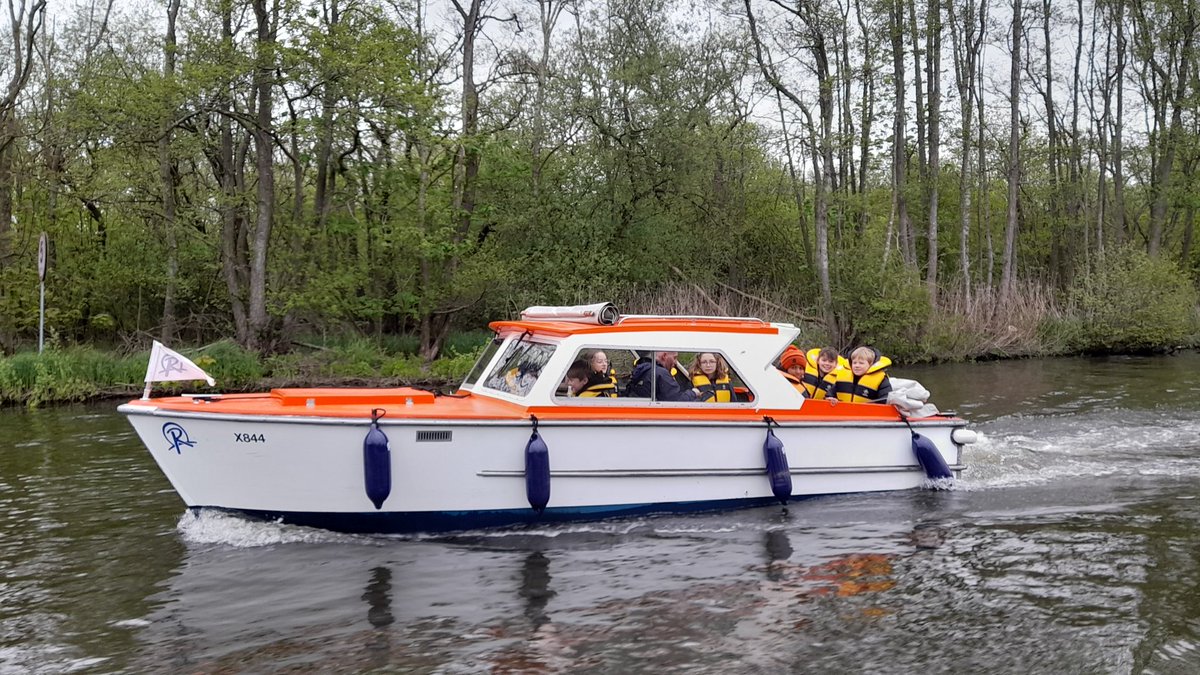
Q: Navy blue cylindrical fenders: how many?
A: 4